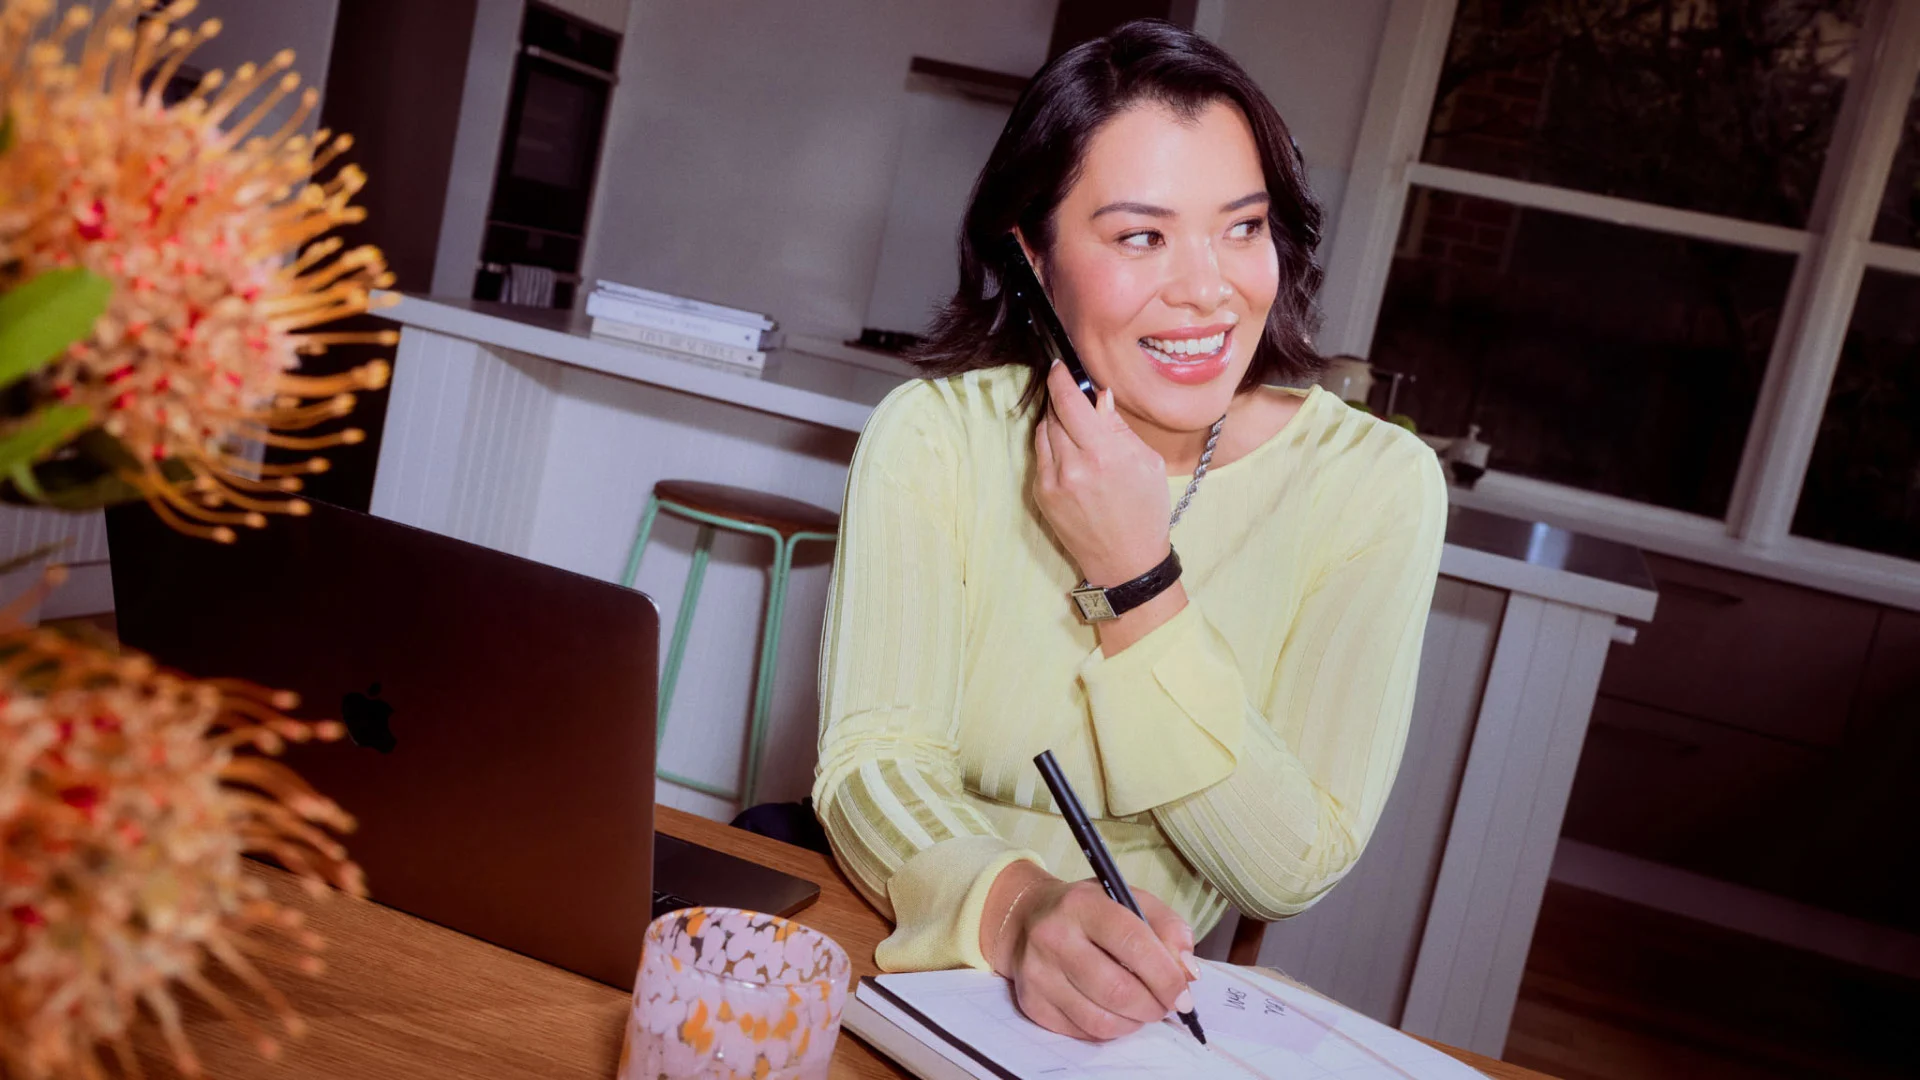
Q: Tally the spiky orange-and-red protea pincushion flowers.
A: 2